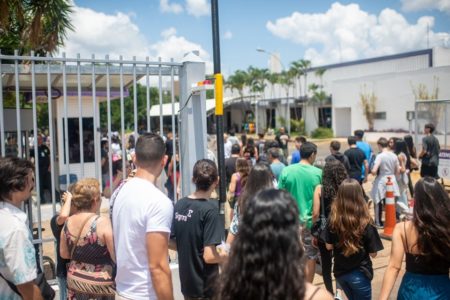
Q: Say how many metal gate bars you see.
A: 13